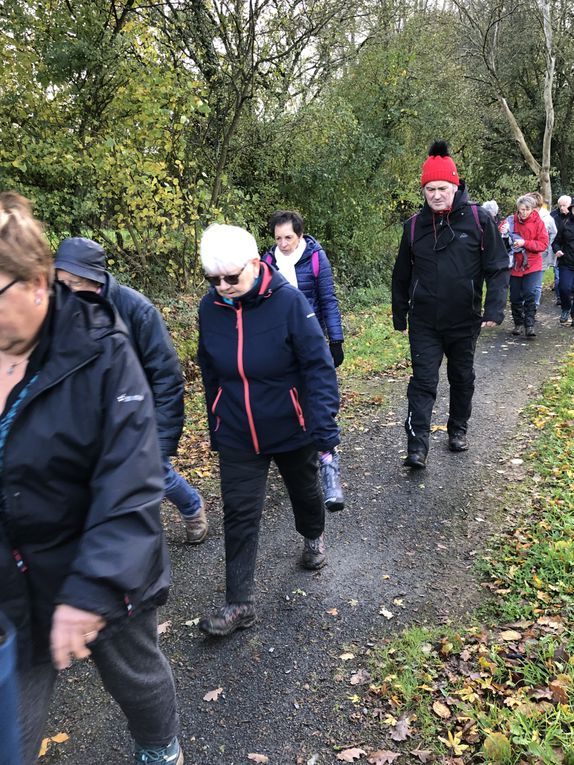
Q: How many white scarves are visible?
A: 1